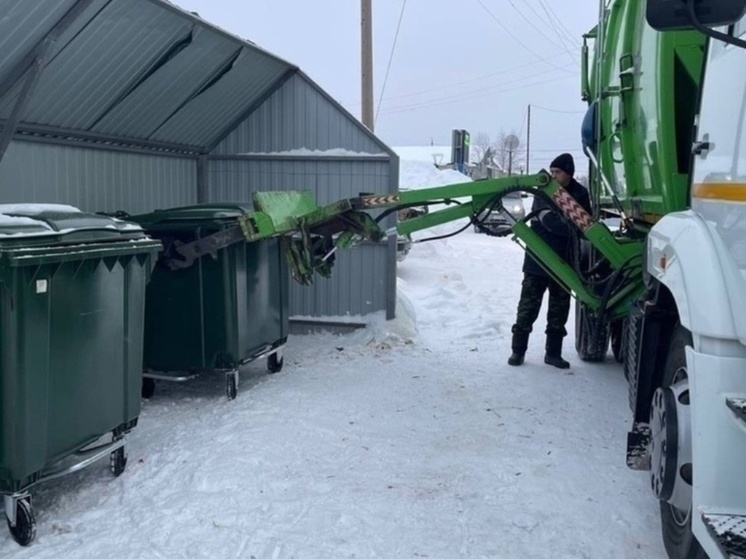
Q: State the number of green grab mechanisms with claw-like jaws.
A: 1